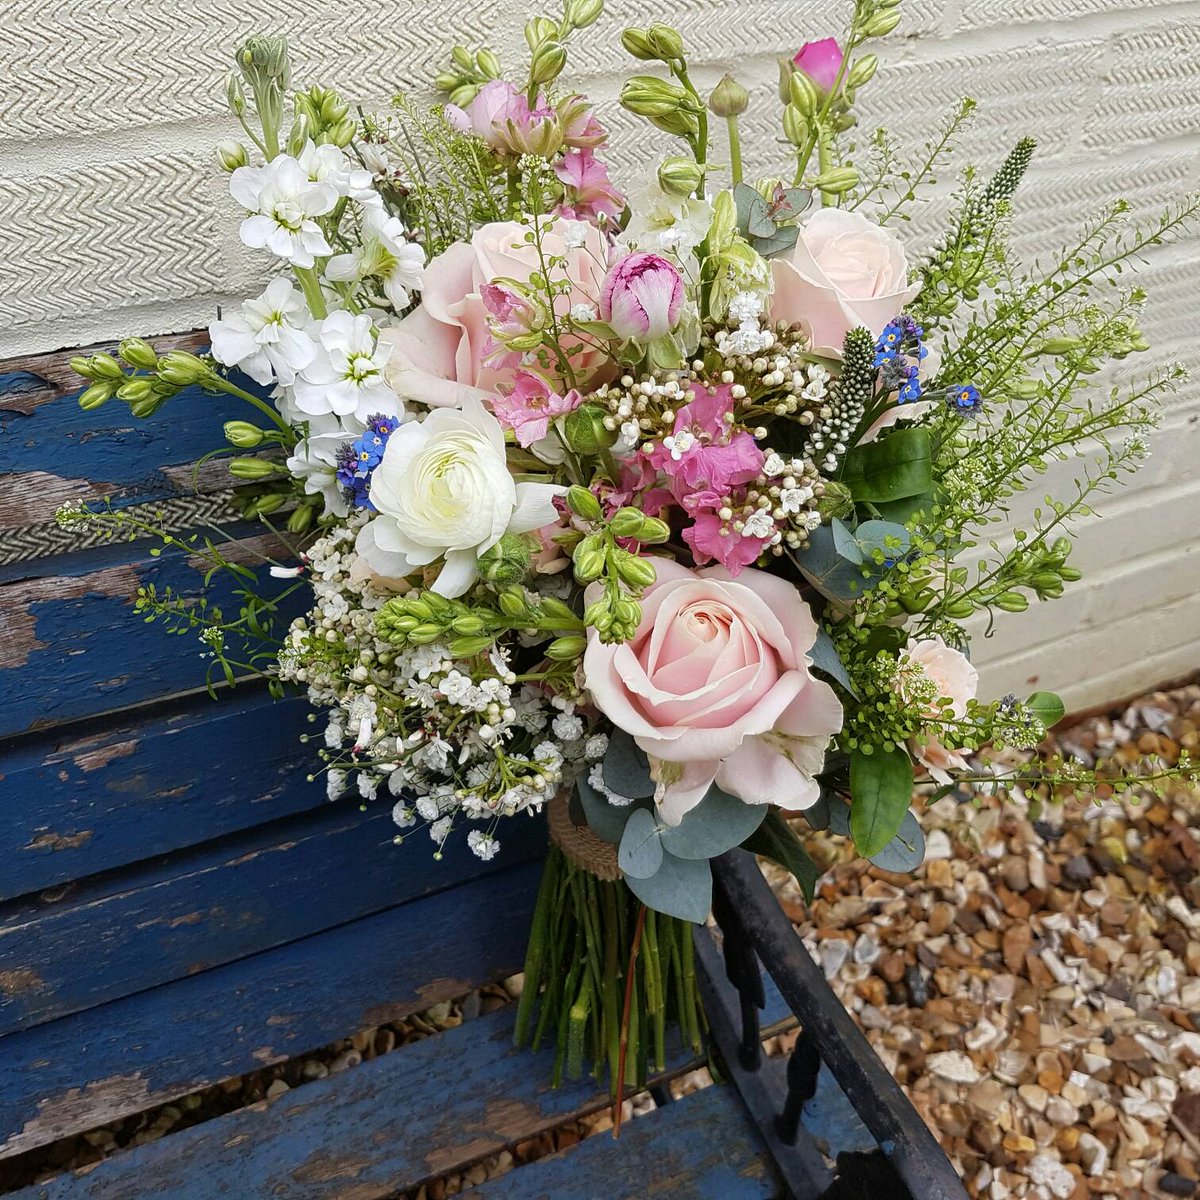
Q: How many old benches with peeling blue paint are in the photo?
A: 1